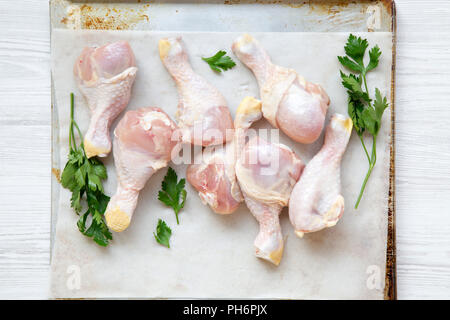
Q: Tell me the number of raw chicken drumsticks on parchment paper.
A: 7